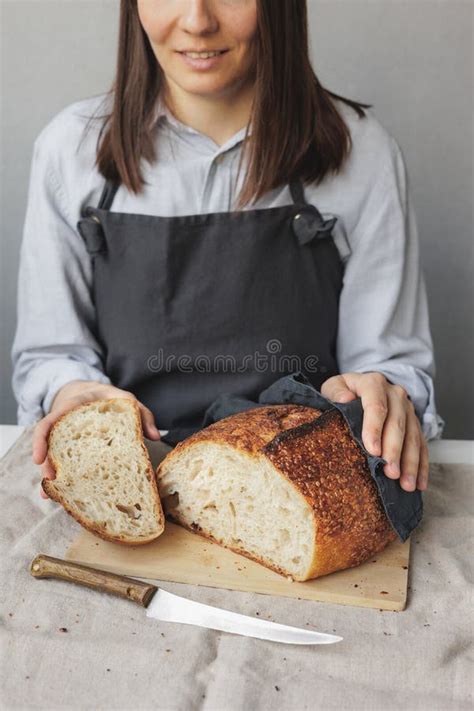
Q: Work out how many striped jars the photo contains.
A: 0